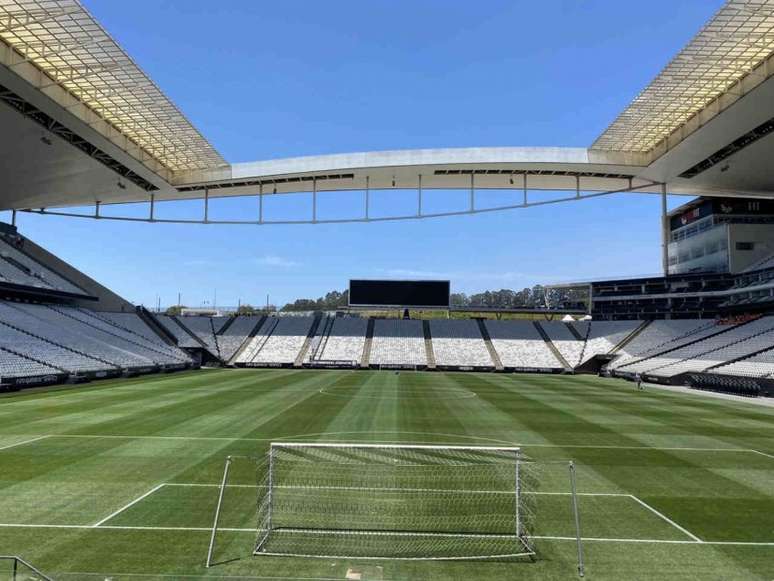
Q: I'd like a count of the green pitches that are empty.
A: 1